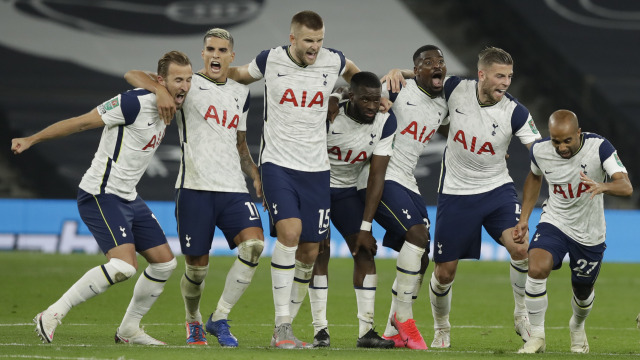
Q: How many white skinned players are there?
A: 4